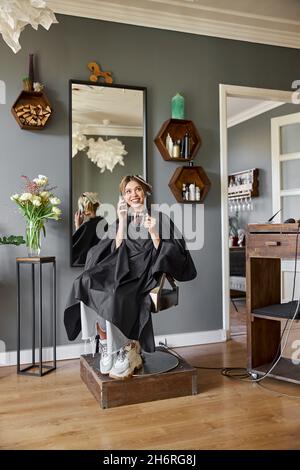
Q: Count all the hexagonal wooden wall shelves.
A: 3